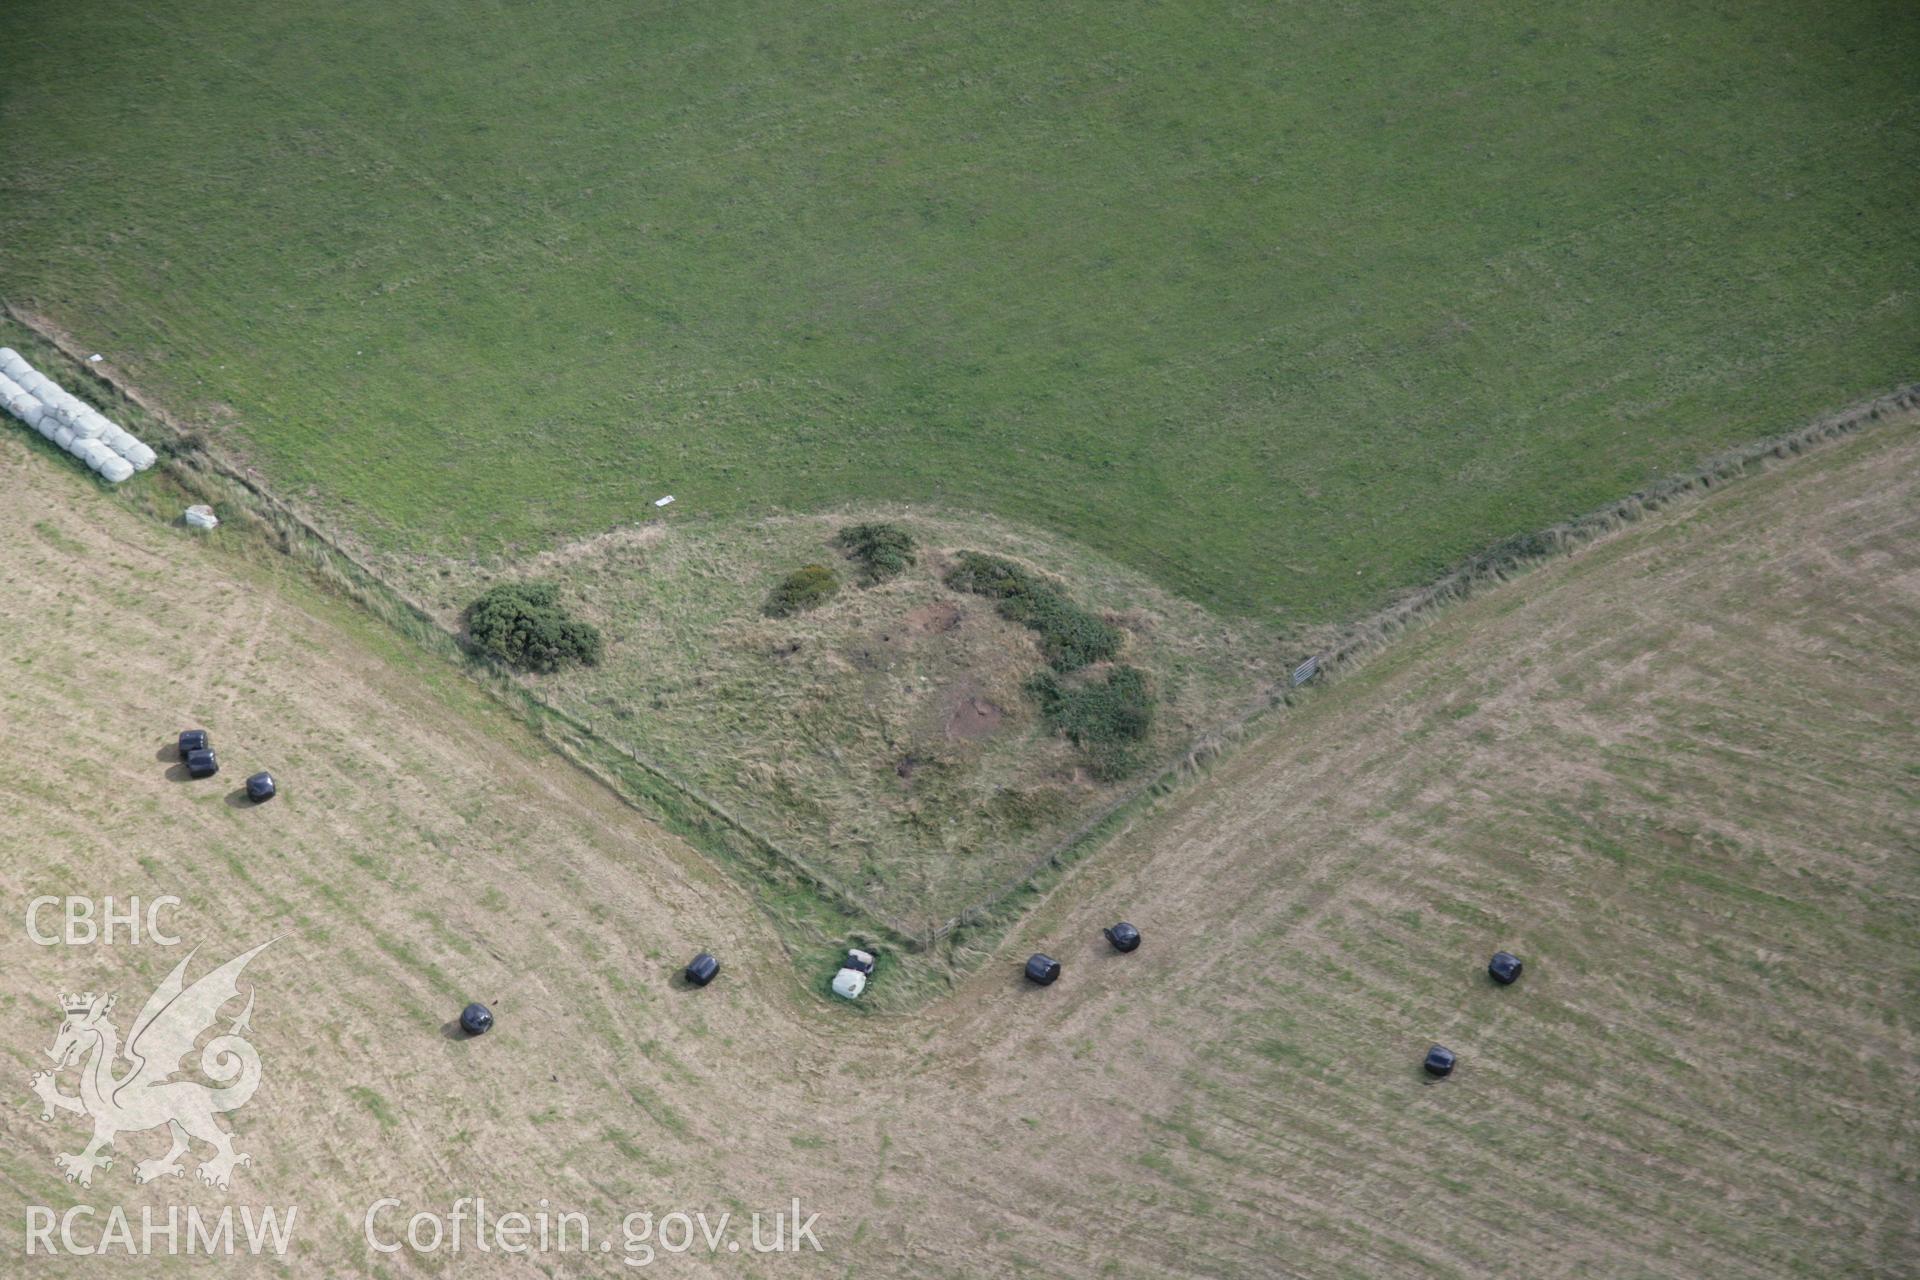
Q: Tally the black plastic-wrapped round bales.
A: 9